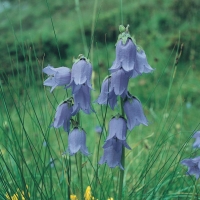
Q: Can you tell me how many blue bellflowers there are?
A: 14